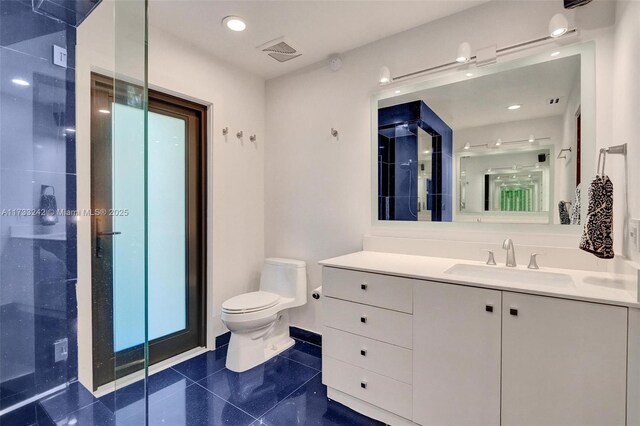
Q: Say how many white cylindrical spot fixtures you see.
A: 3